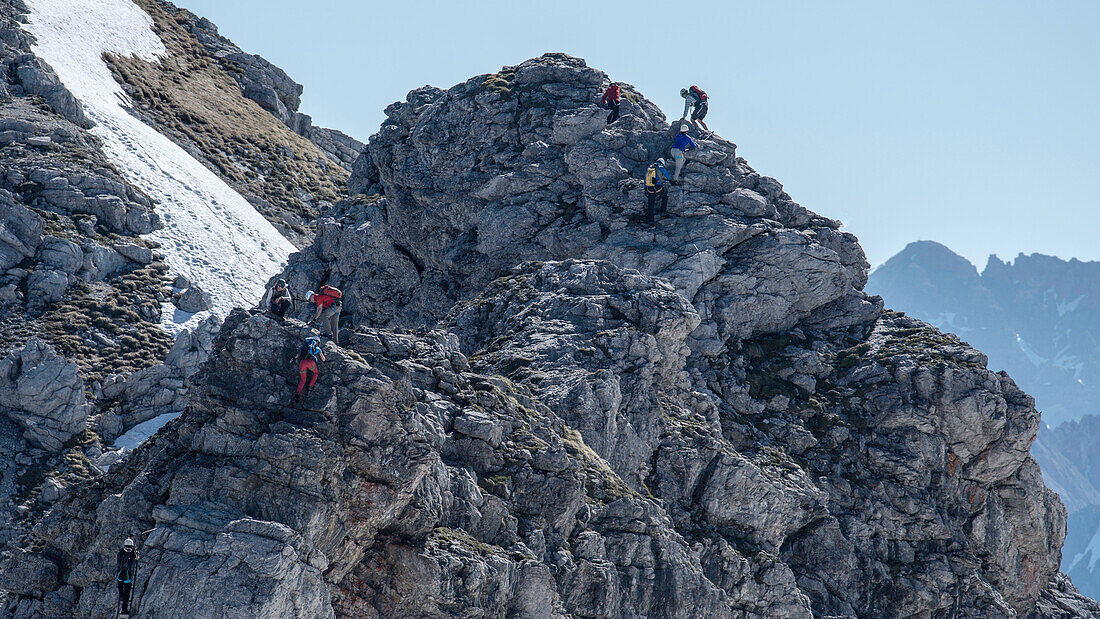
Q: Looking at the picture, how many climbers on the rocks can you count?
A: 8